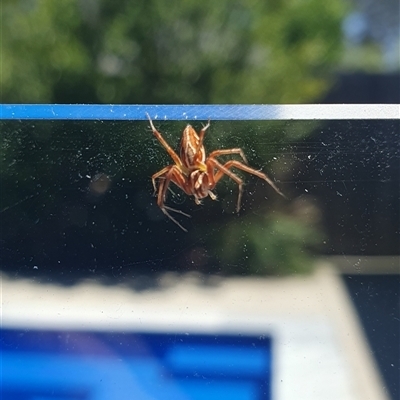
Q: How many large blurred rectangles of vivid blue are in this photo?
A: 1